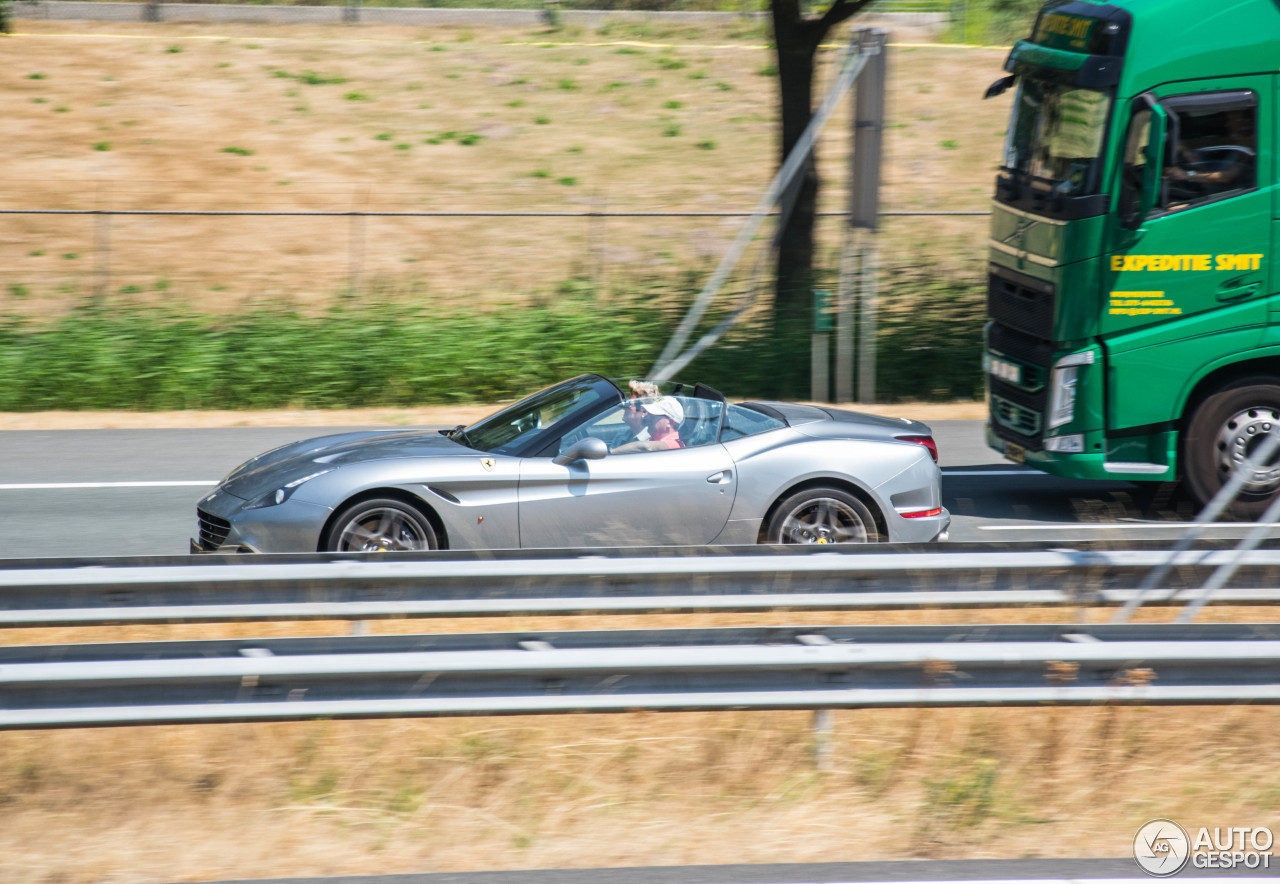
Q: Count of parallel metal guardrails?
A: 2